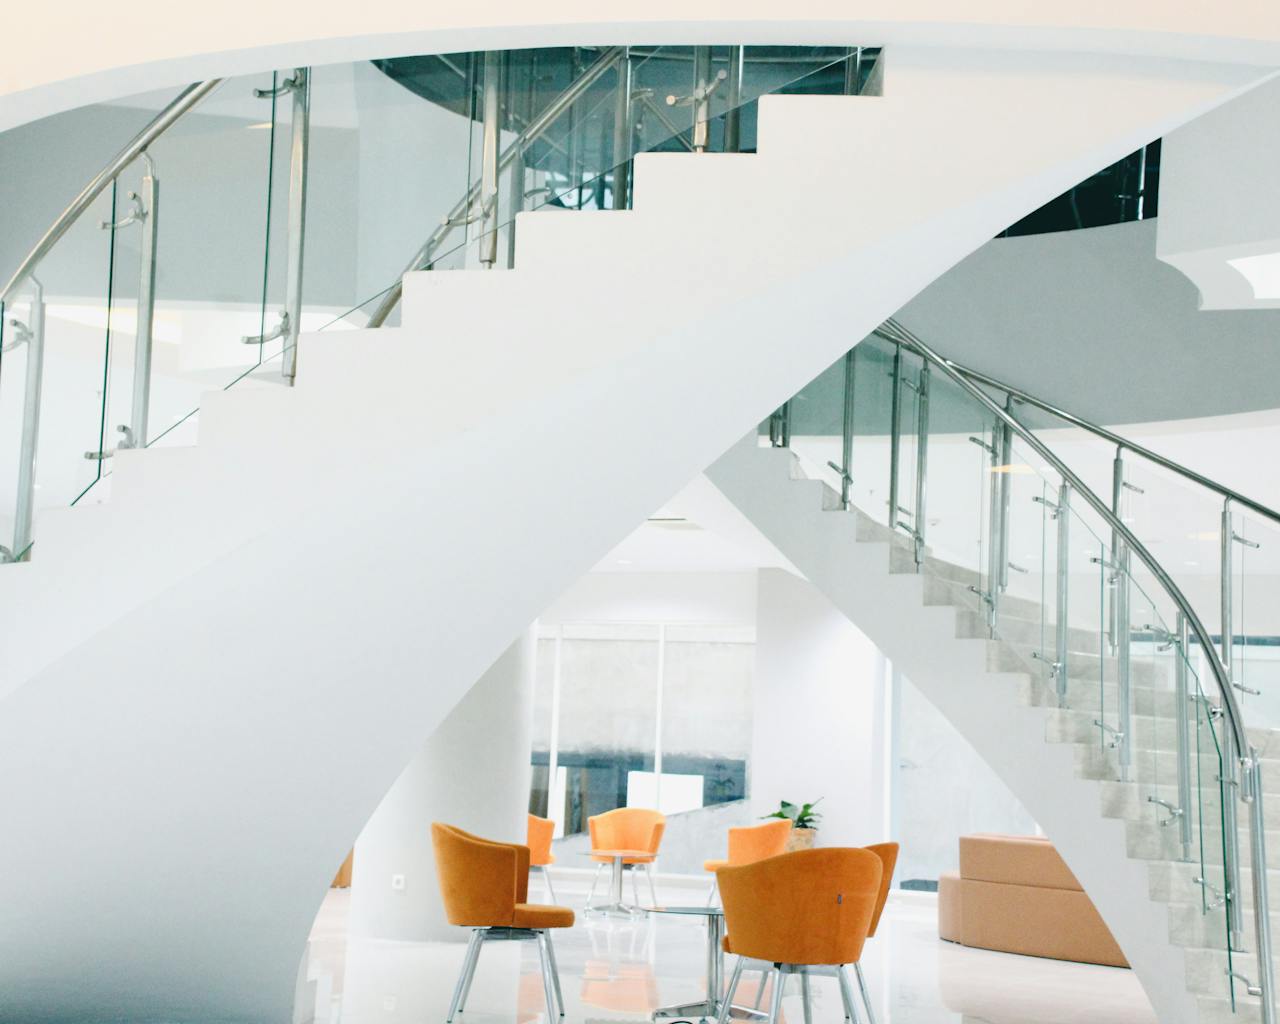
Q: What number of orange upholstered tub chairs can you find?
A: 6